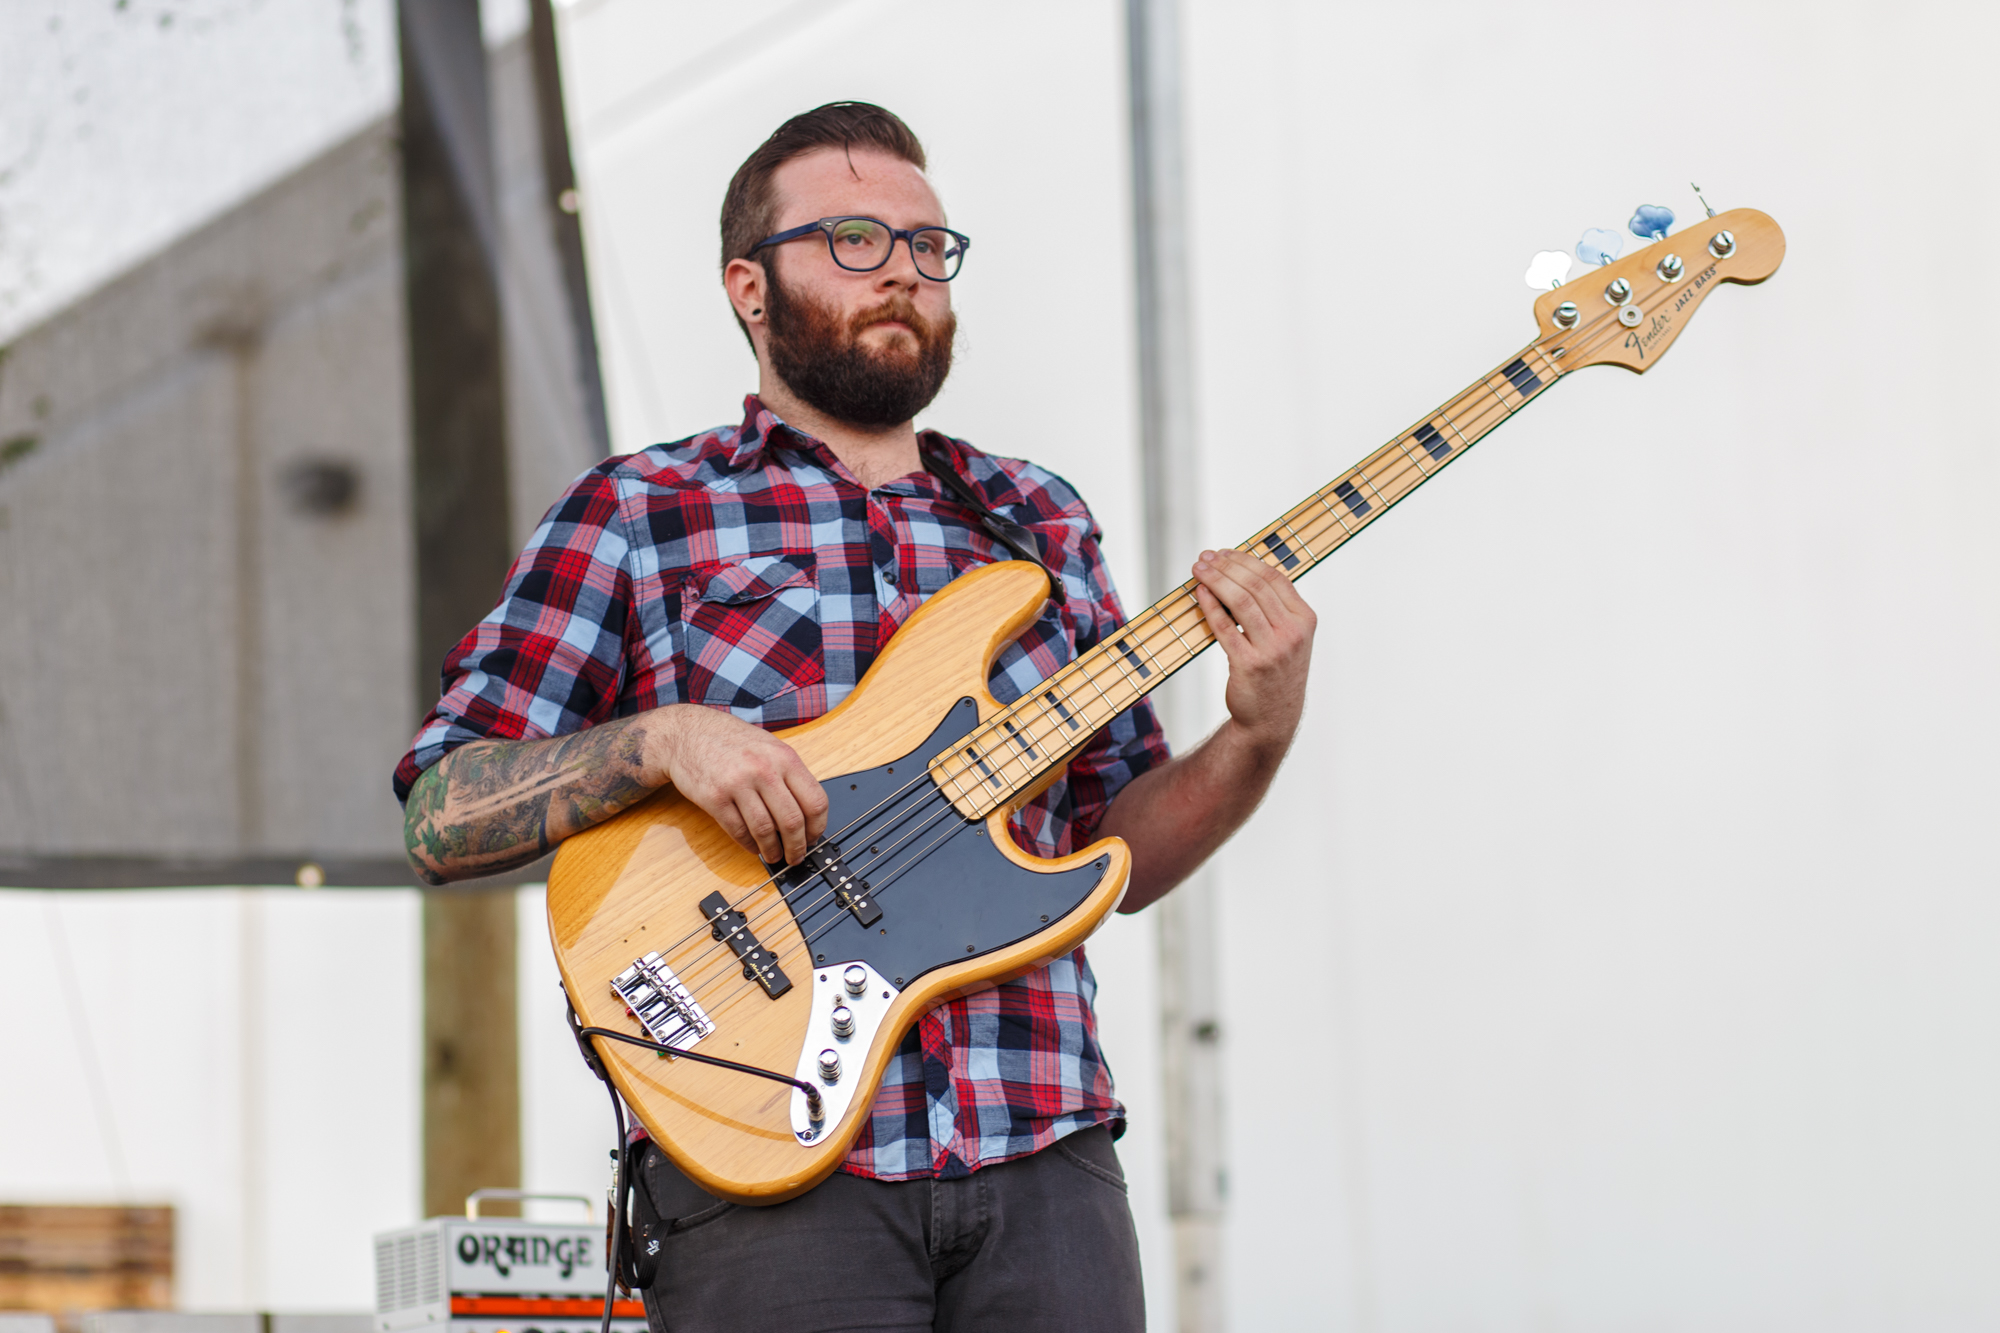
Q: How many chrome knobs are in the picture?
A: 3